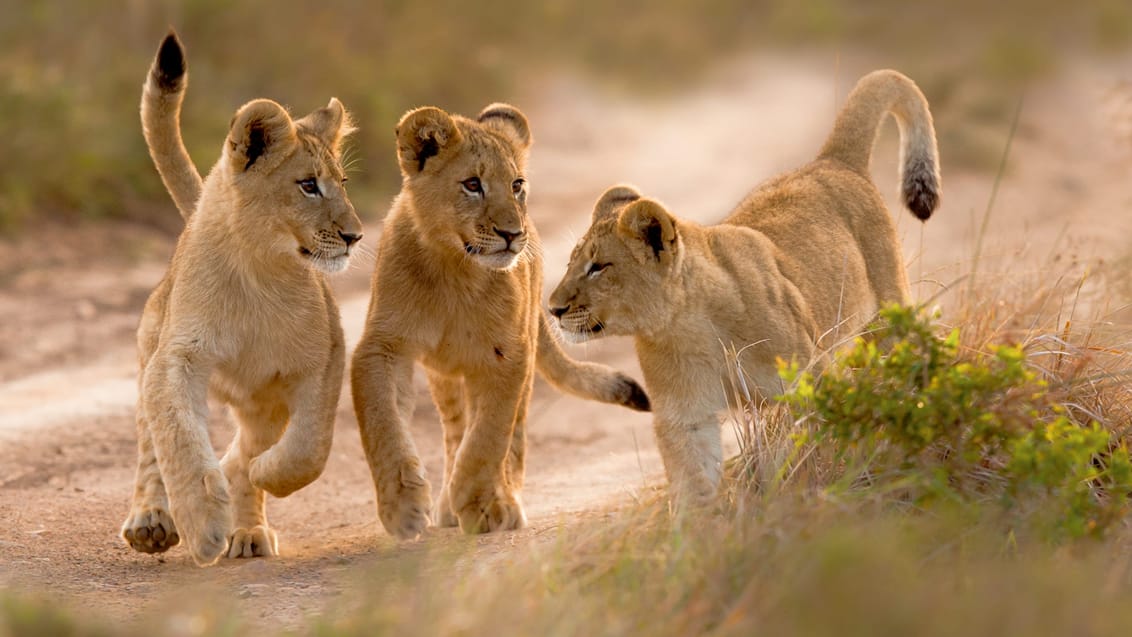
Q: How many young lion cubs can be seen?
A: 3